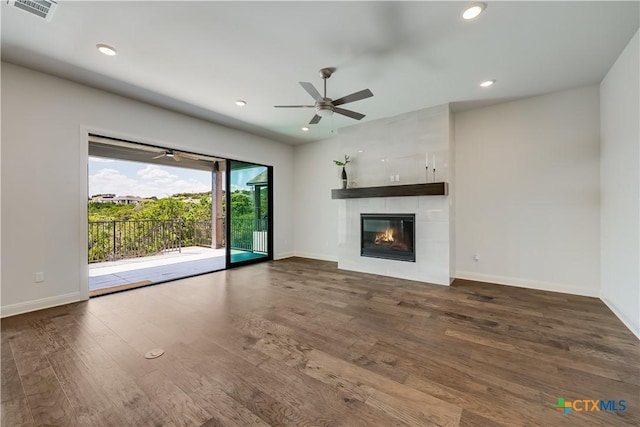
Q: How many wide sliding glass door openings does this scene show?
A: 1